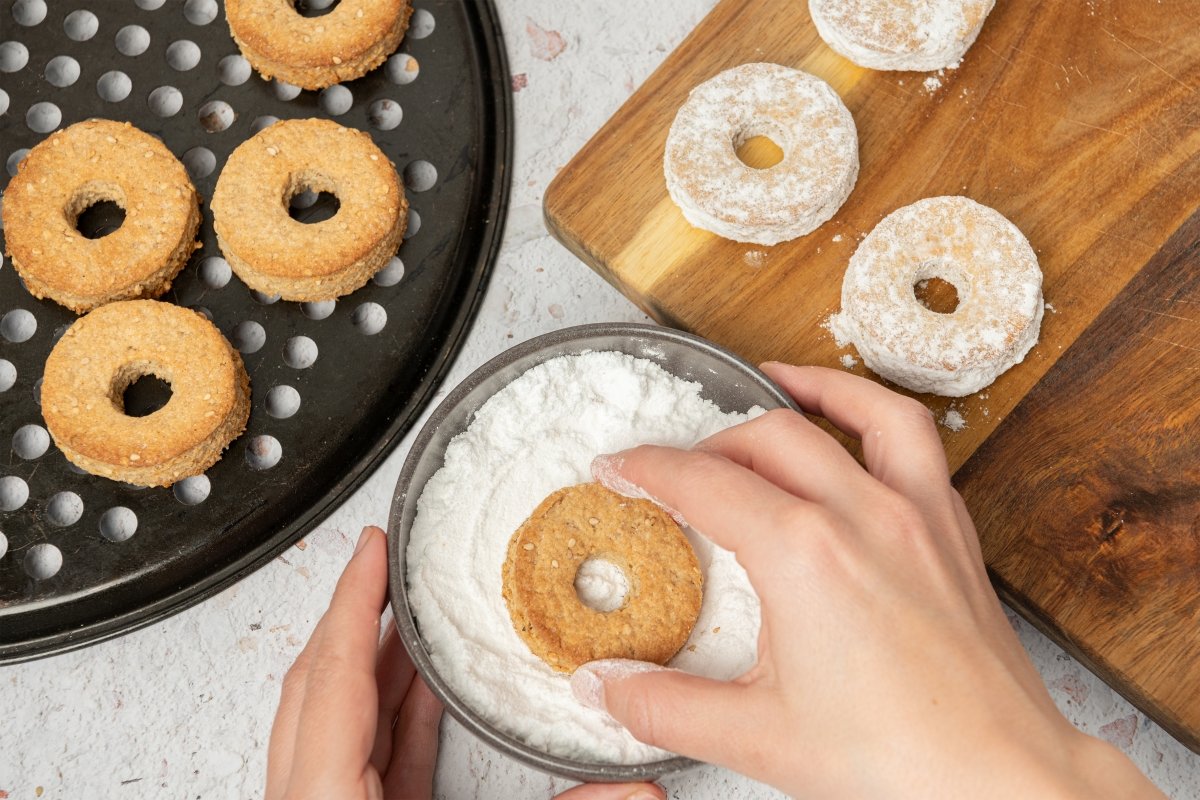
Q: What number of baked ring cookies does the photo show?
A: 8